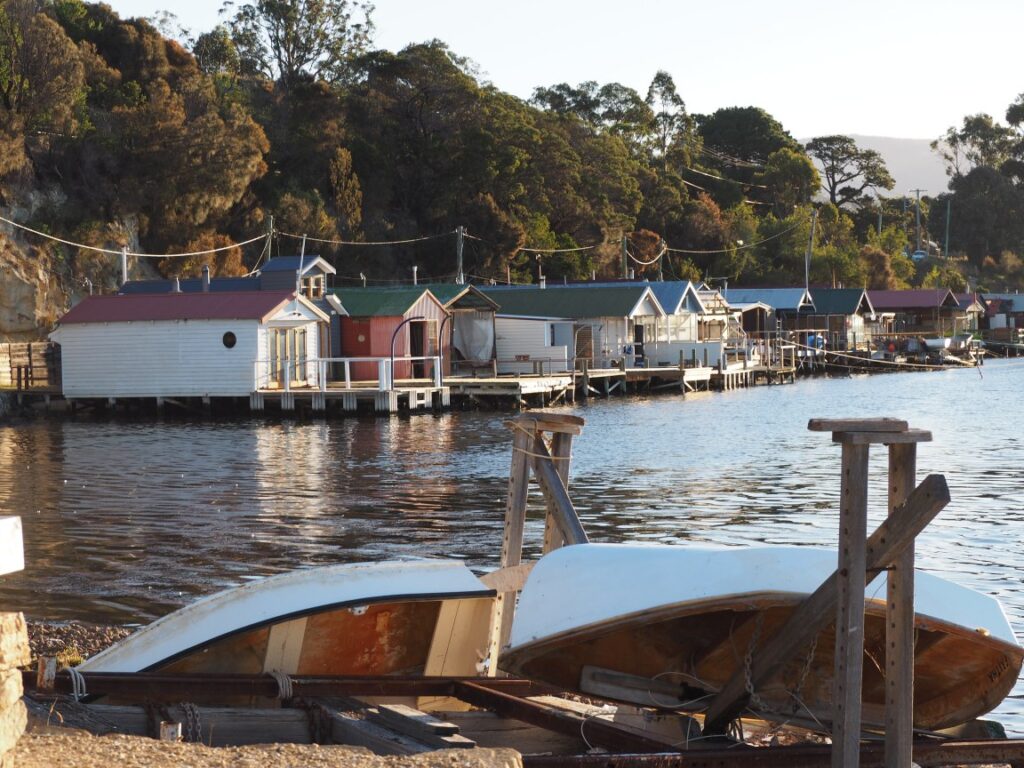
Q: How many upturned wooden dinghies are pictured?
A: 2